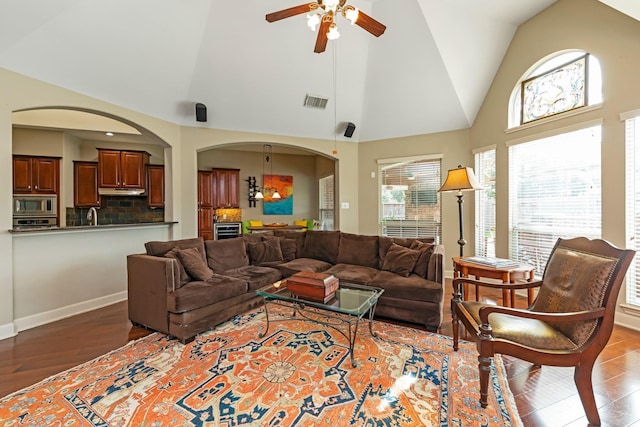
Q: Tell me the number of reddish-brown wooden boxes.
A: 1